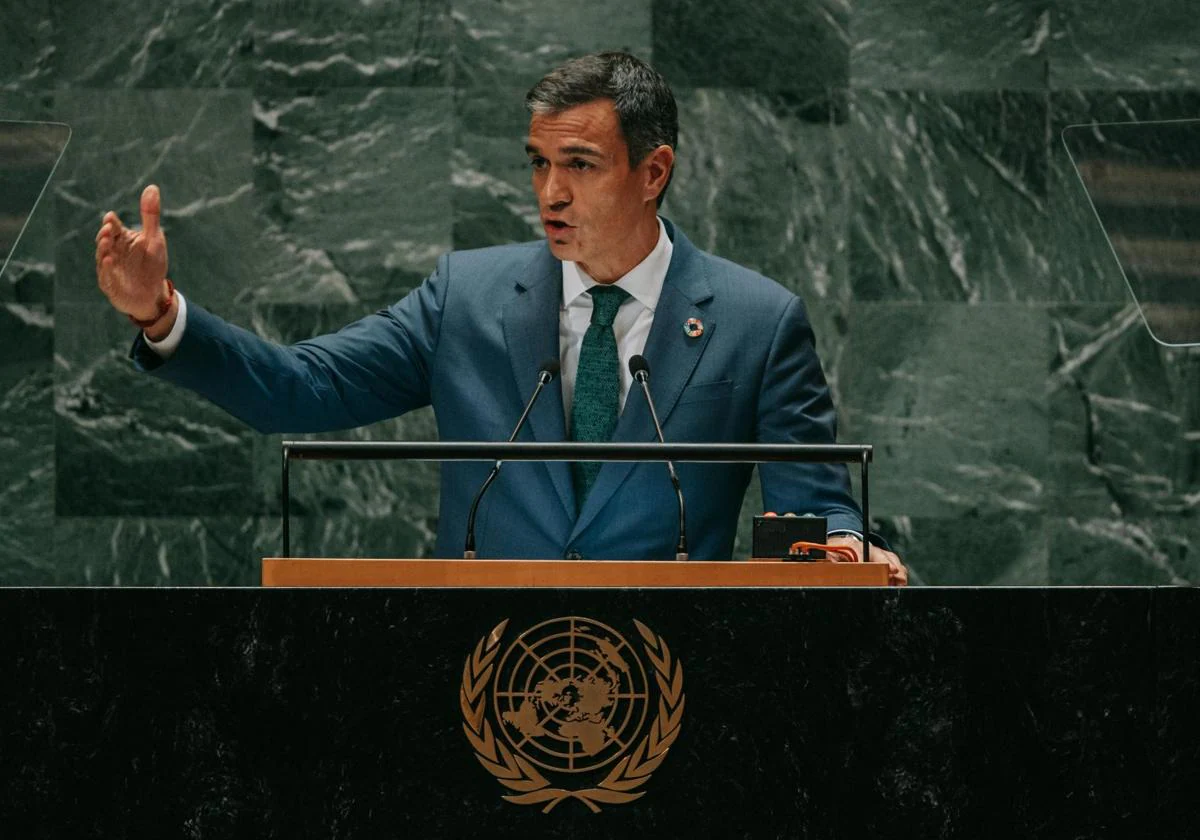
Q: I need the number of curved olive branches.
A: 2